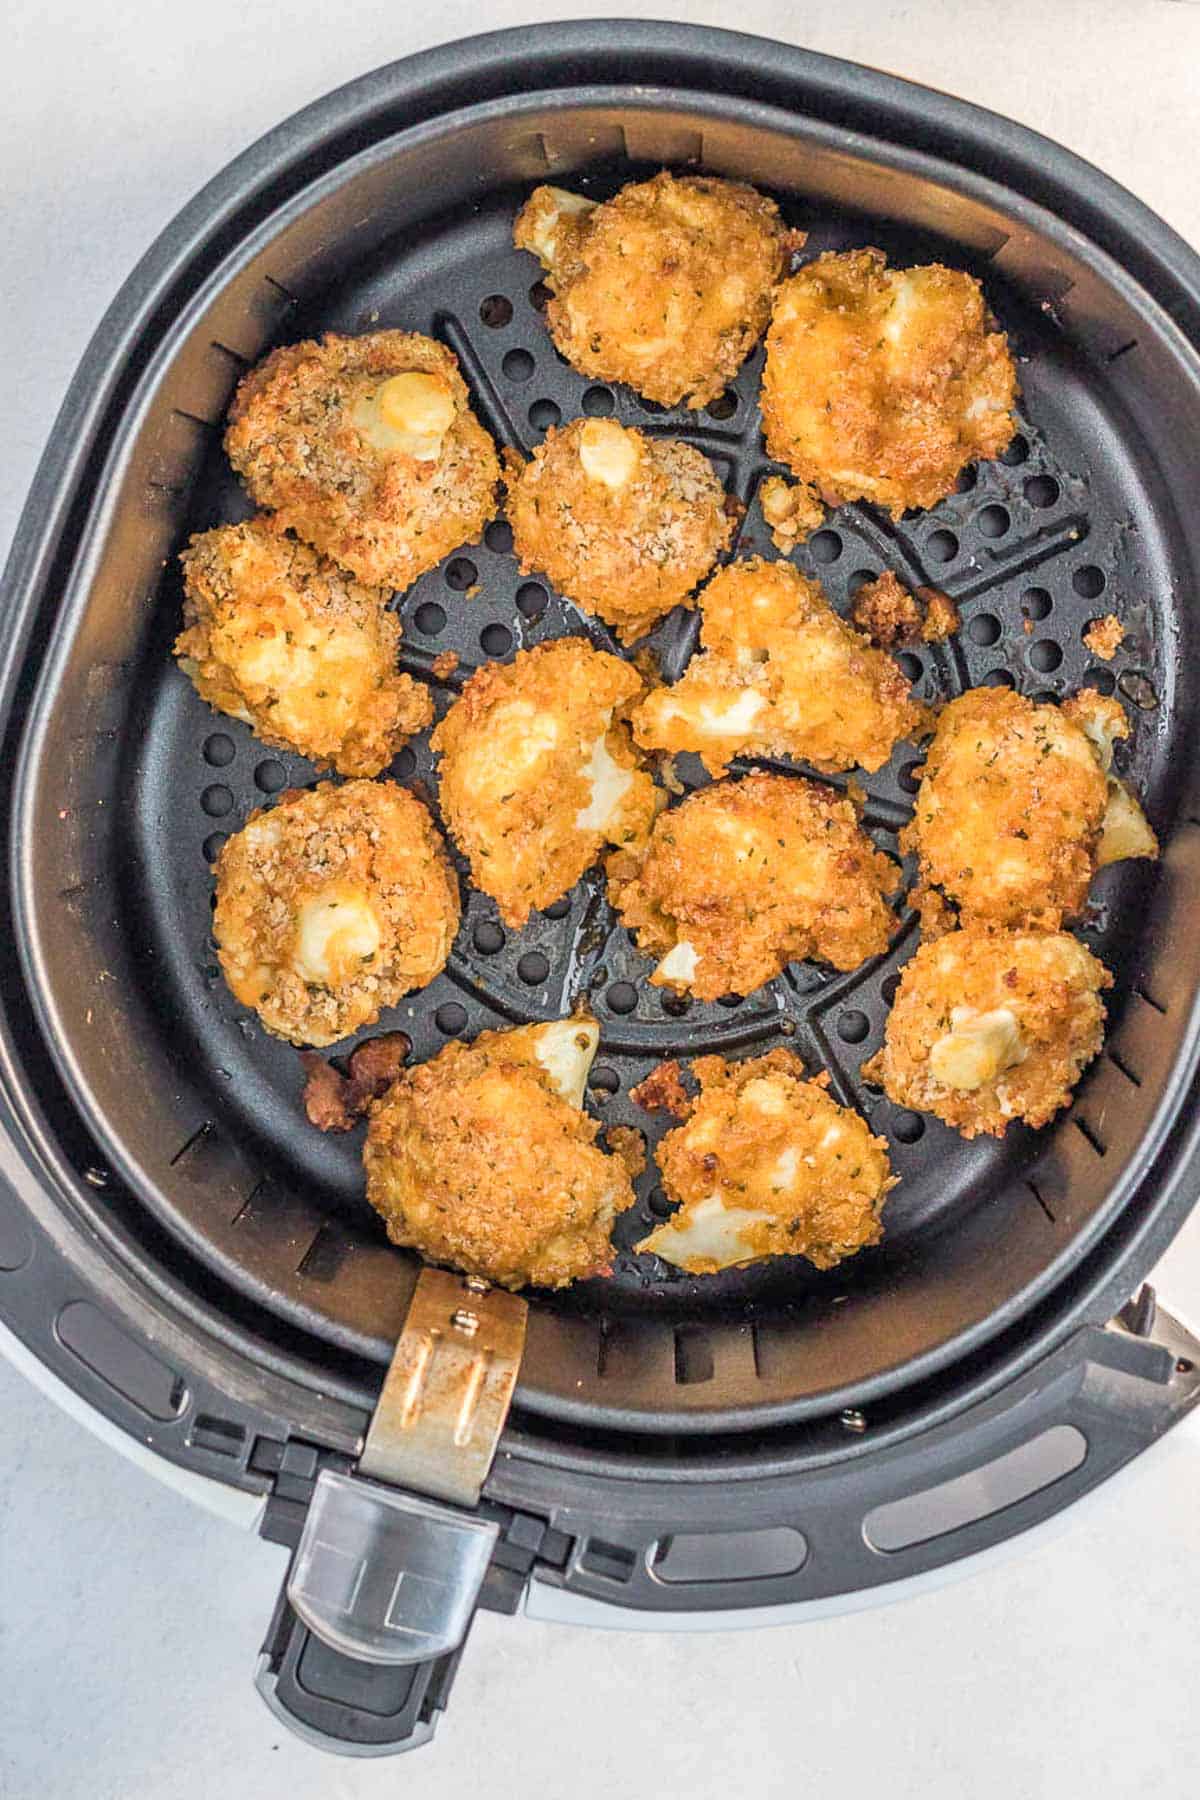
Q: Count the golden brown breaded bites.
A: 13